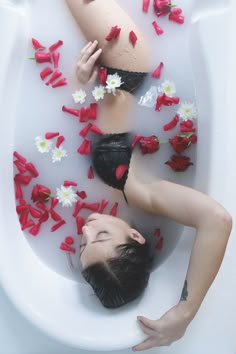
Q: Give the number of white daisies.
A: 8